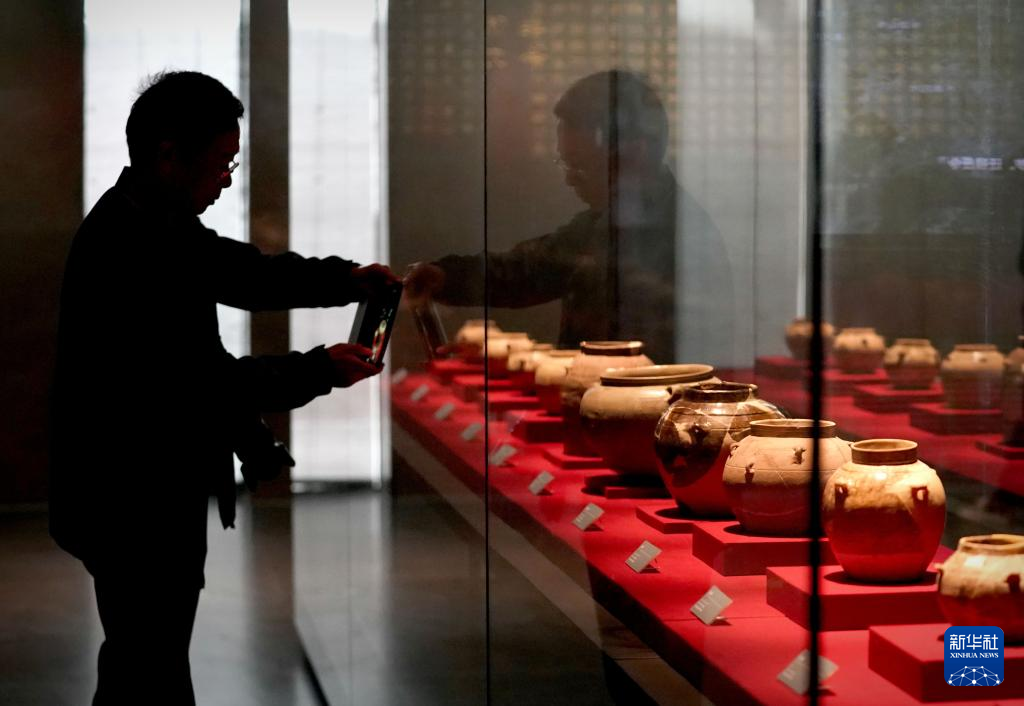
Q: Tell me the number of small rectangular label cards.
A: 10